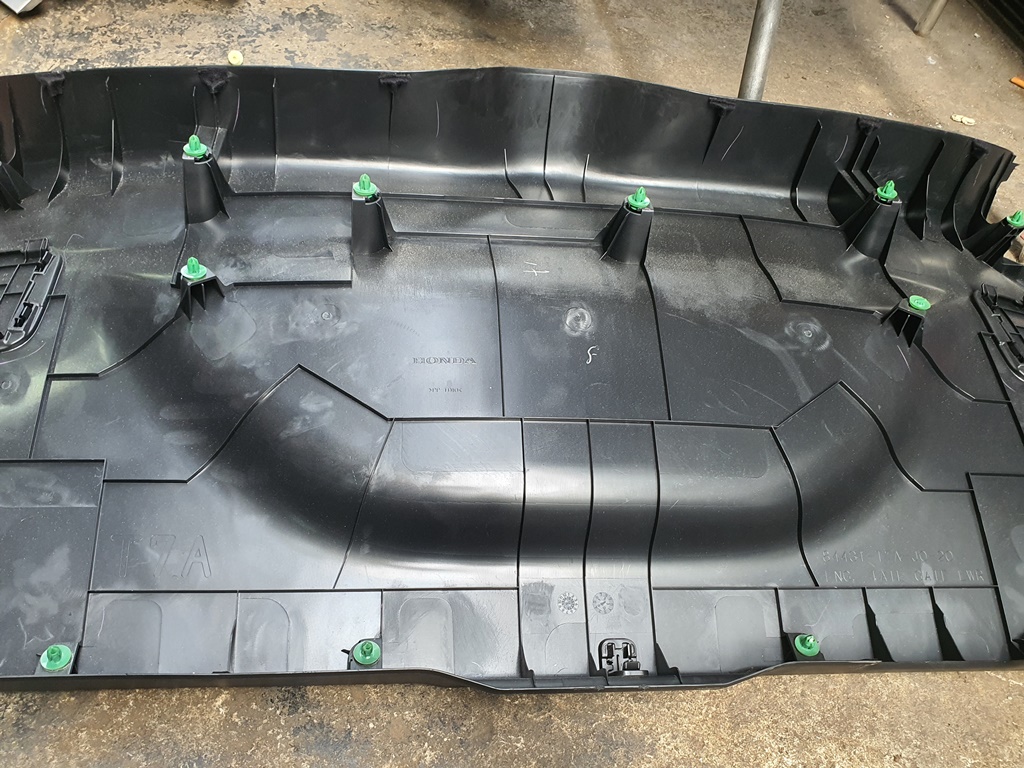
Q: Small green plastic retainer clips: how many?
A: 10